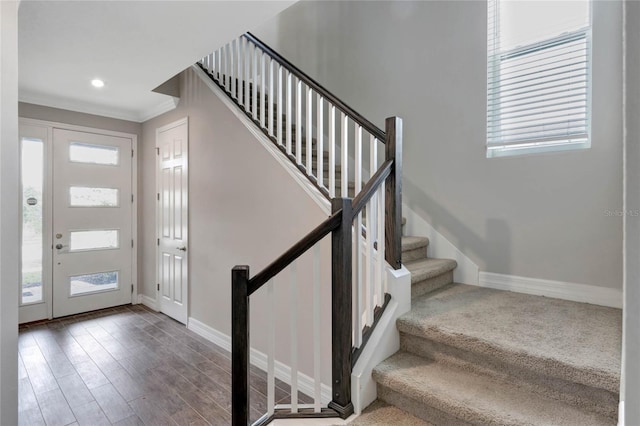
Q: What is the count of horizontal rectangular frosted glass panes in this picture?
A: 4